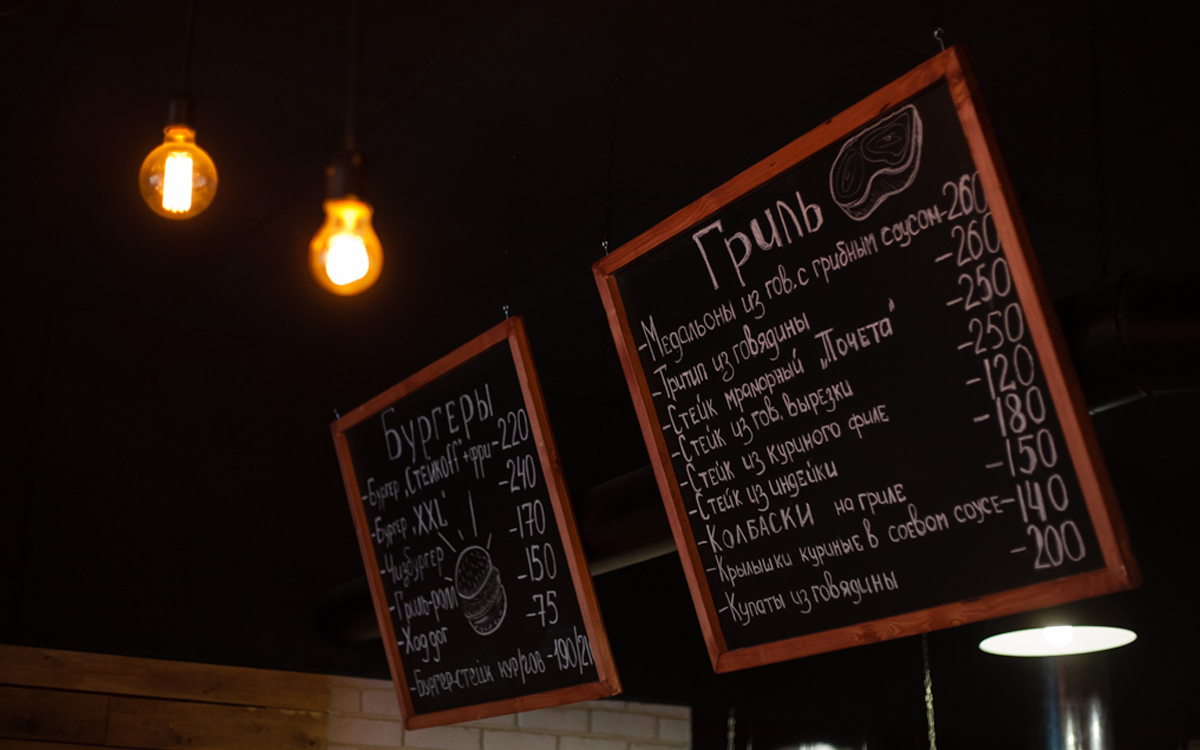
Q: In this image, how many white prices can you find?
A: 15